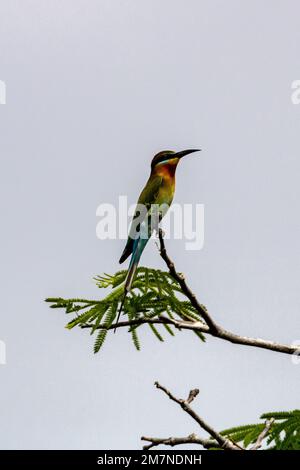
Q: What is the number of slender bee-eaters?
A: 1